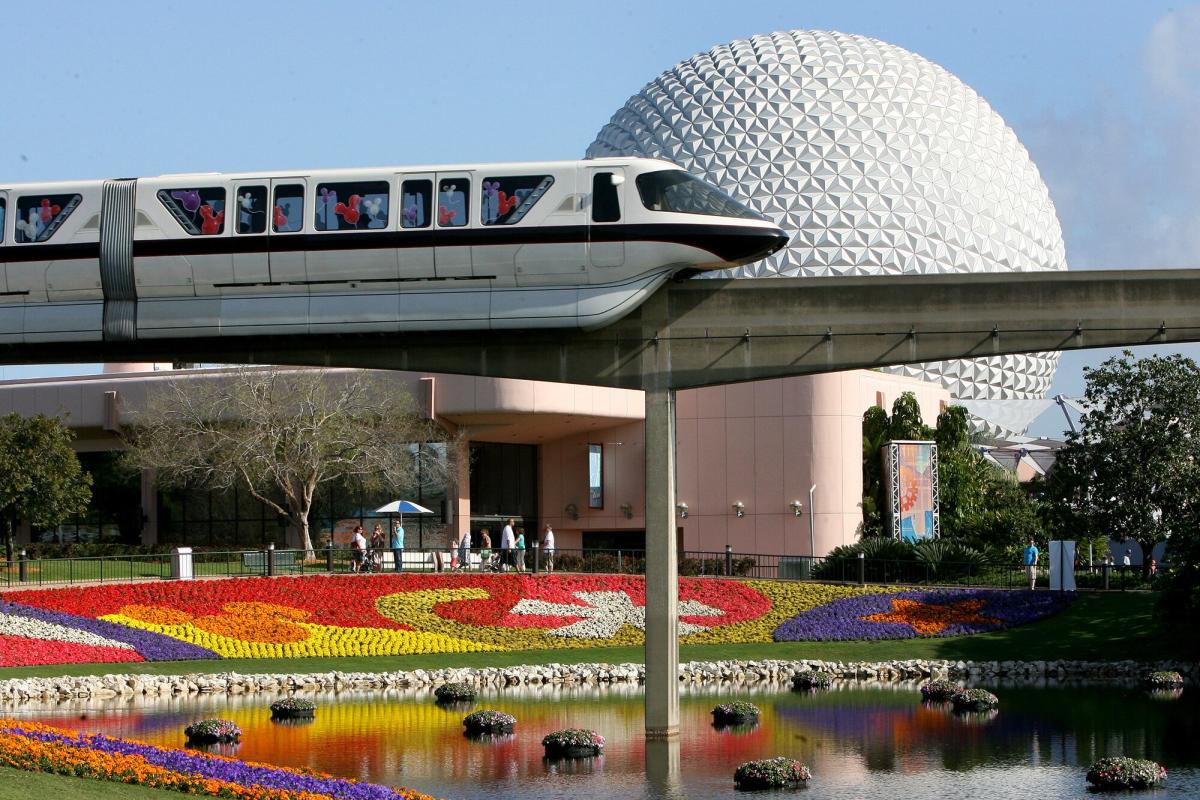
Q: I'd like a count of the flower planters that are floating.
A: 12